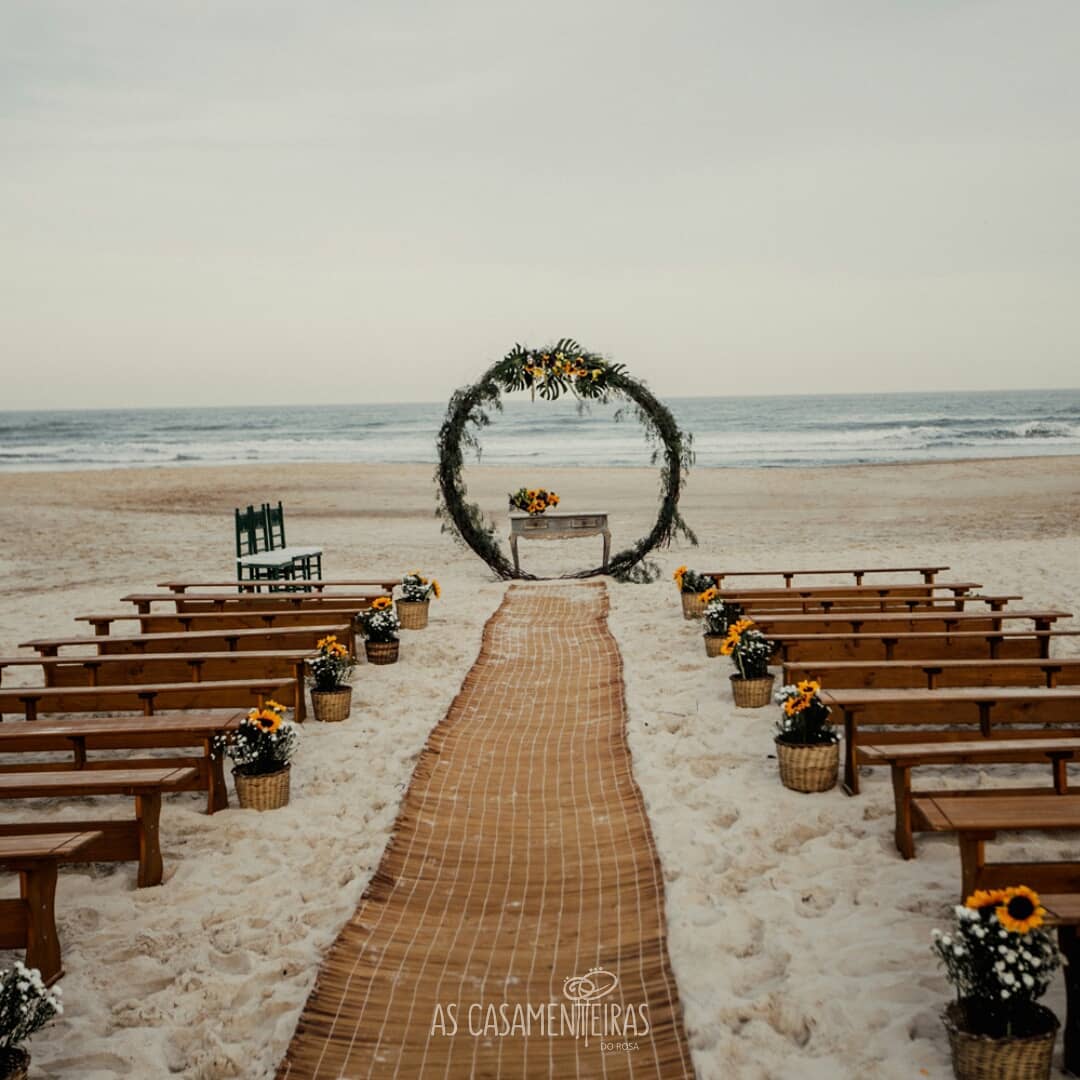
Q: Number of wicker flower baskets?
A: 10